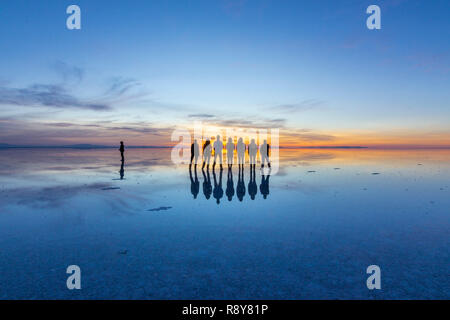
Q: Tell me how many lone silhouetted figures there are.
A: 1